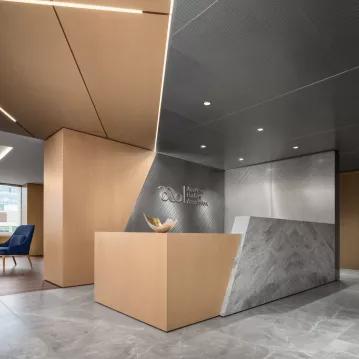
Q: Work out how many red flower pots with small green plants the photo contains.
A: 0